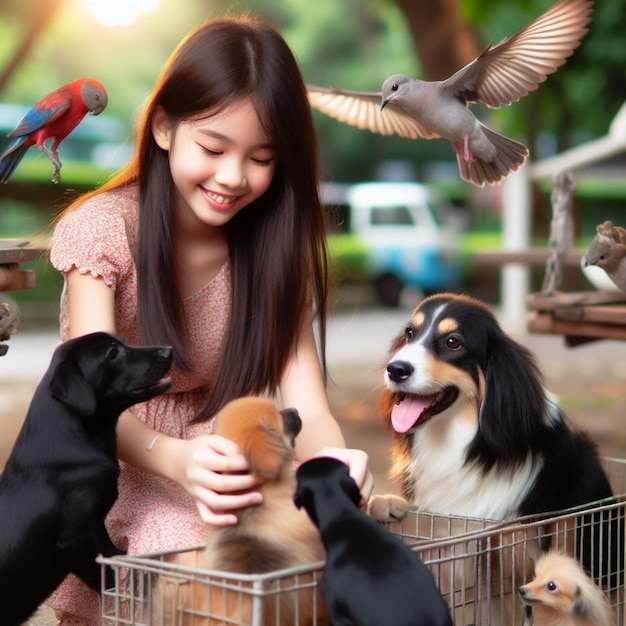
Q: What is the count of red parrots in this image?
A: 1